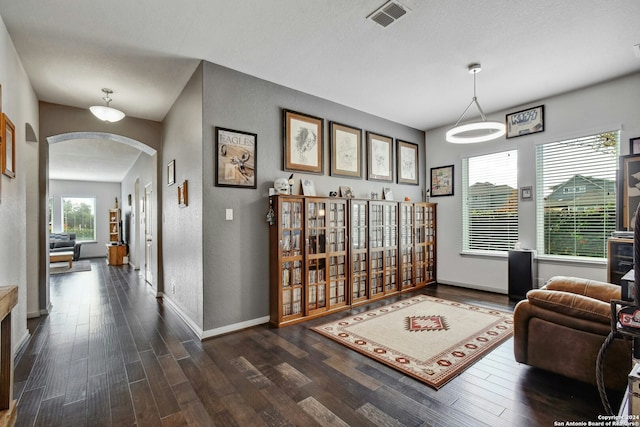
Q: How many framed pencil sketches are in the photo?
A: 4